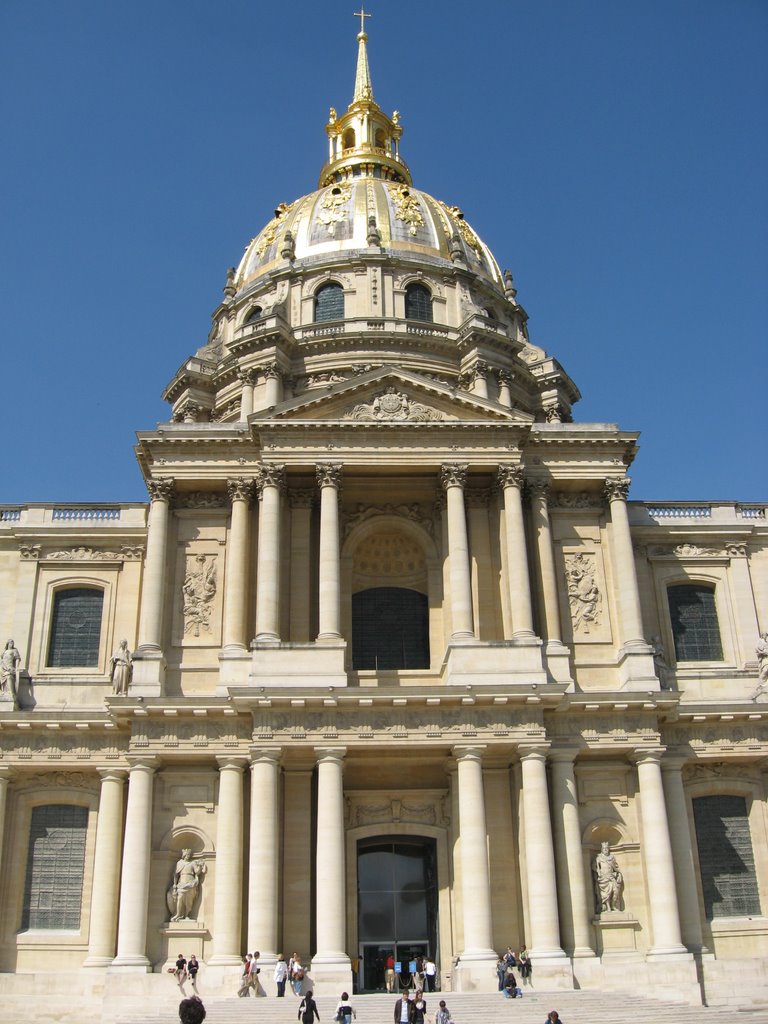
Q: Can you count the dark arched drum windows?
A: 4